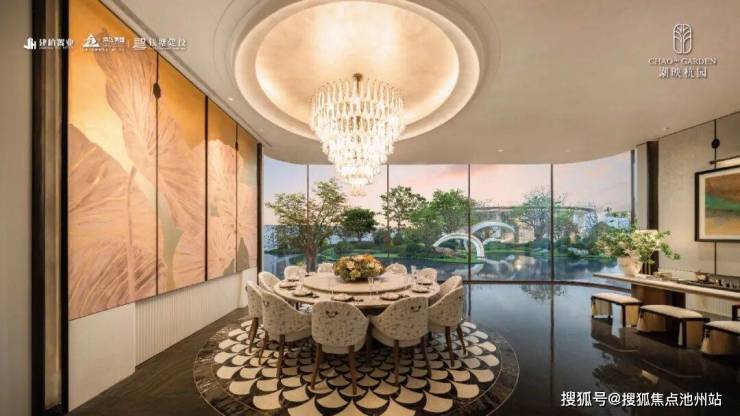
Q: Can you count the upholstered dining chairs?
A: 11